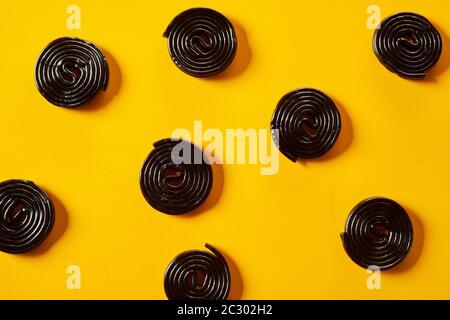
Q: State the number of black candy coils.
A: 8